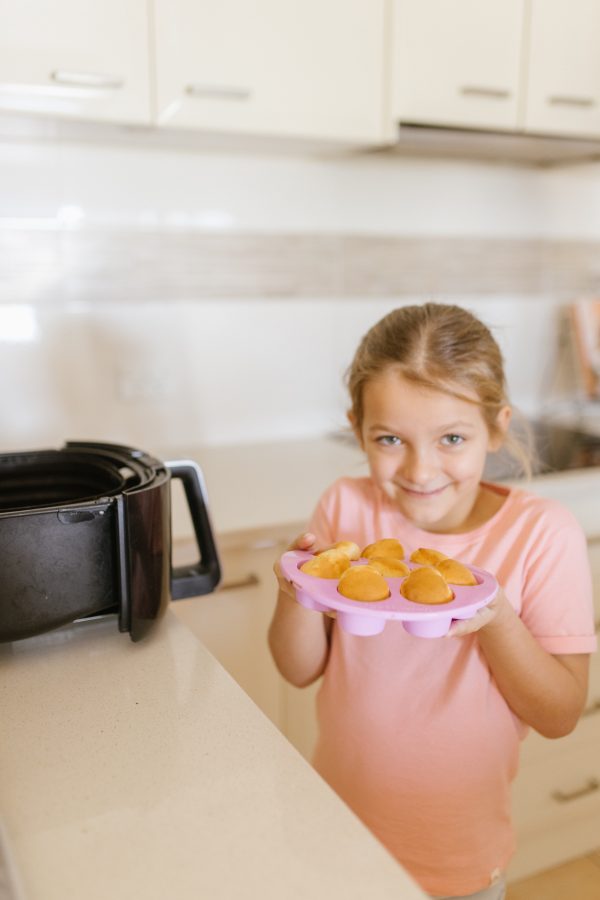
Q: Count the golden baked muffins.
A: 8